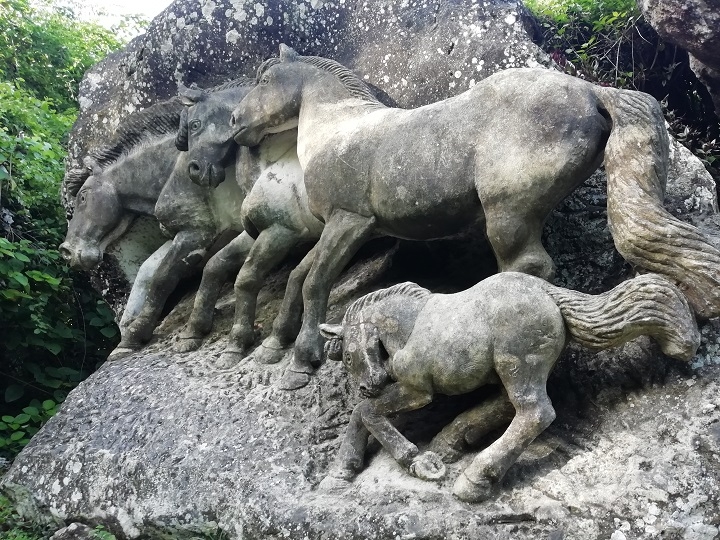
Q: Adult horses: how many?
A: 3